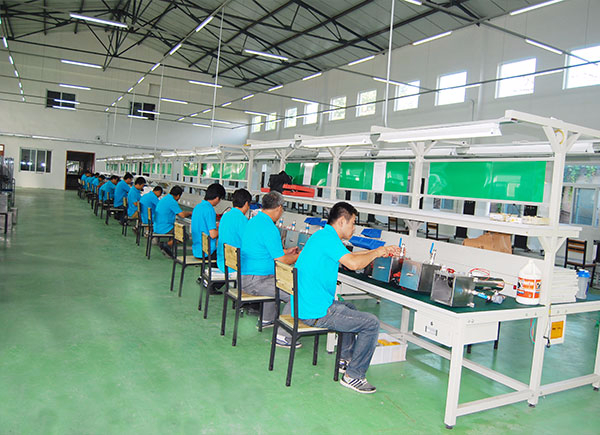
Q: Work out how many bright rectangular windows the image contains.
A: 10